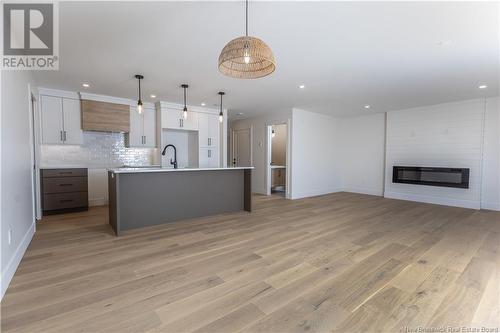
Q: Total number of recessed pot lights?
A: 6